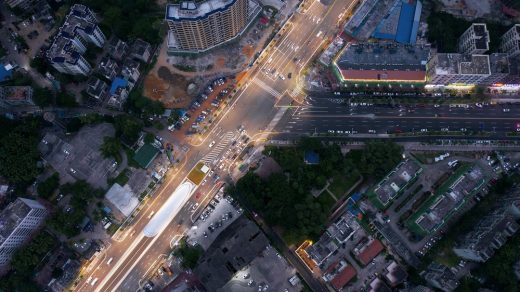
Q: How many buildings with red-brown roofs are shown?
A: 3